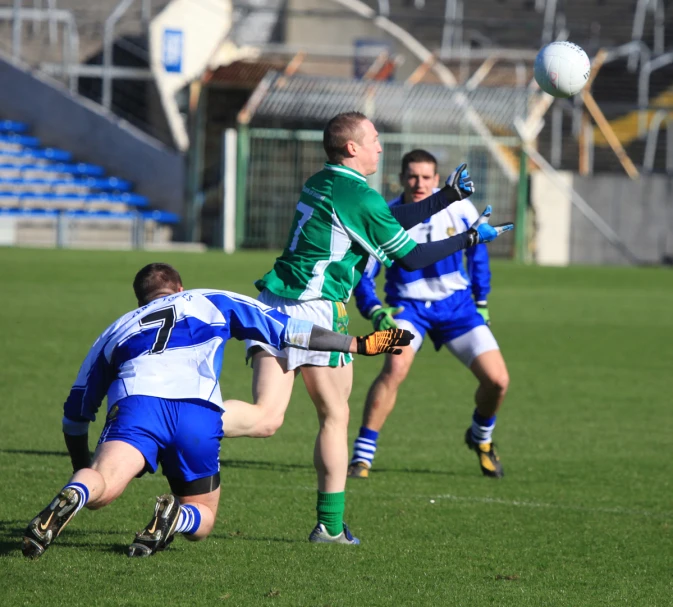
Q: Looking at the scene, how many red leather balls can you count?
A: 0